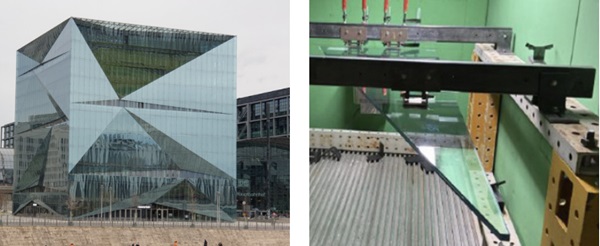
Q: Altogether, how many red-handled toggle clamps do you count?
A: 4